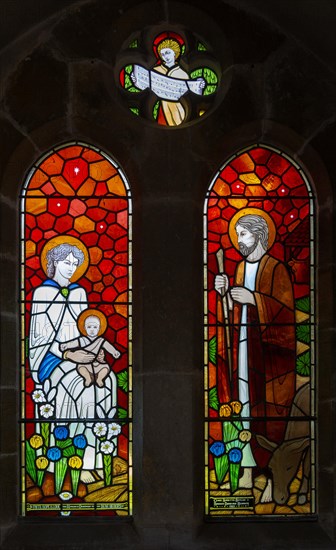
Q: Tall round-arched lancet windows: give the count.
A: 2